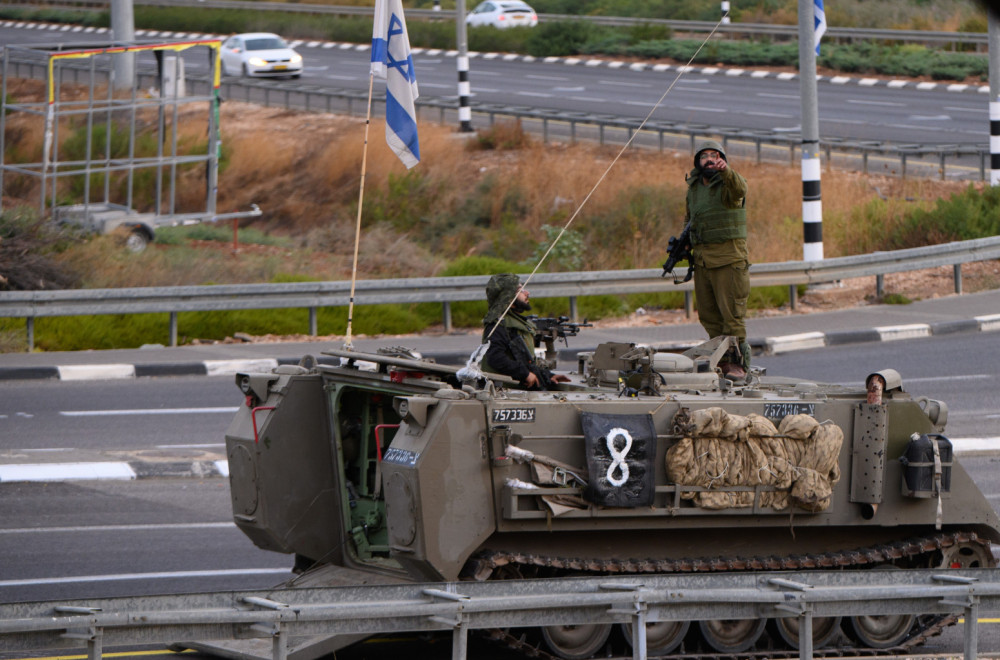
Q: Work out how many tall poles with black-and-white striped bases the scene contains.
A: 3